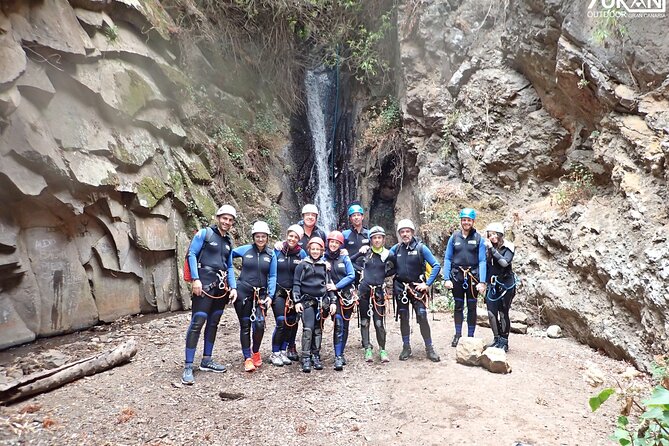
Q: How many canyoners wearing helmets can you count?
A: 11